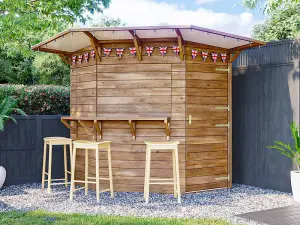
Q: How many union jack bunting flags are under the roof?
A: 14